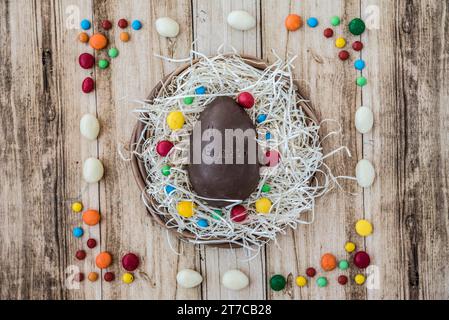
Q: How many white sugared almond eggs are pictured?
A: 8